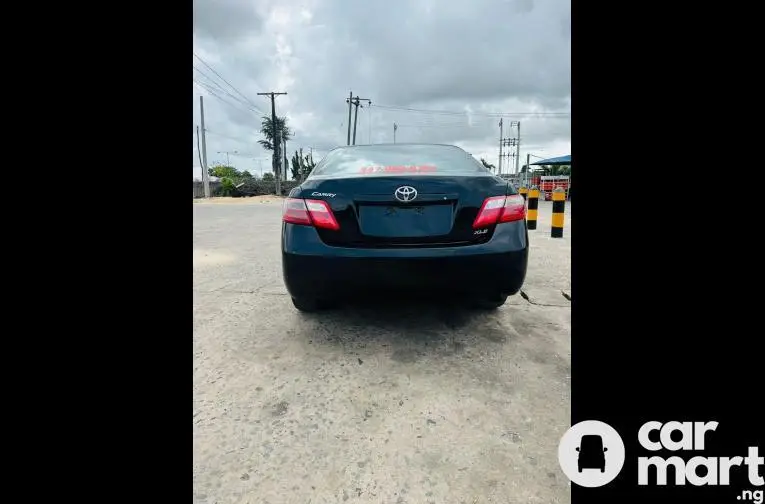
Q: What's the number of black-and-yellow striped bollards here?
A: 3